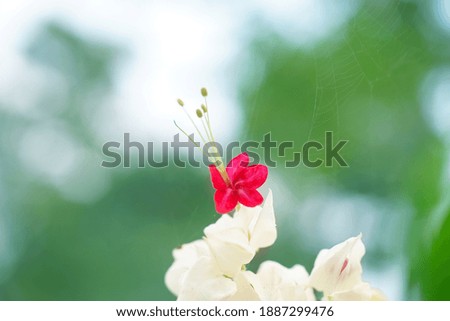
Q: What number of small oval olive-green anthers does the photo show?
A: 4